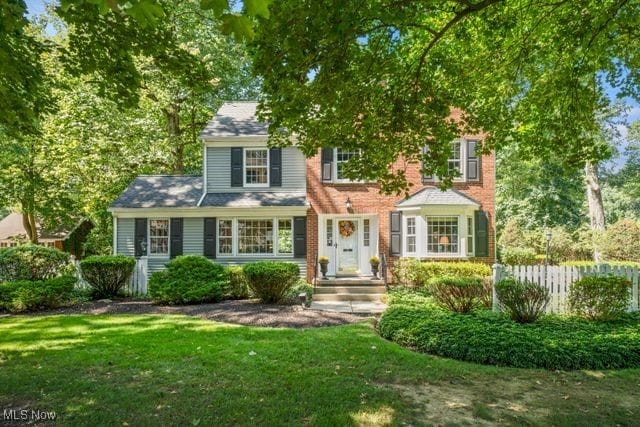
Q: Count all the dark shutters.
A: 11